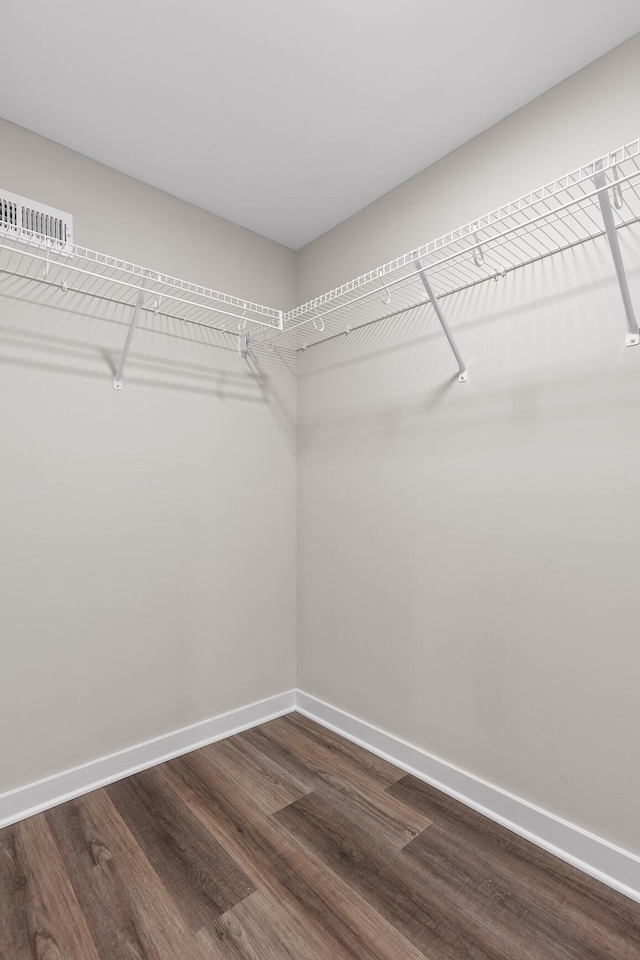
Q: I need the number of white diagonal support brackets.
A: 3